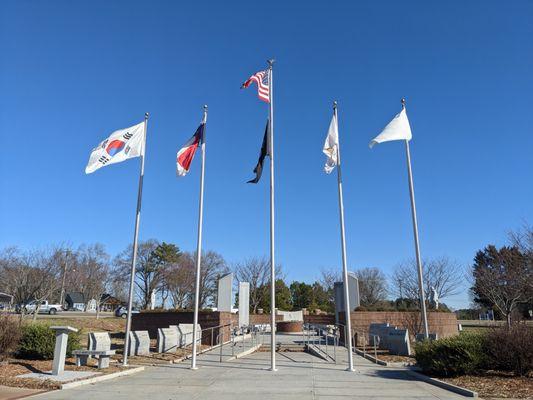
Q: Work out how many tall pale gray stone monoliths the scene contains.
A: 4